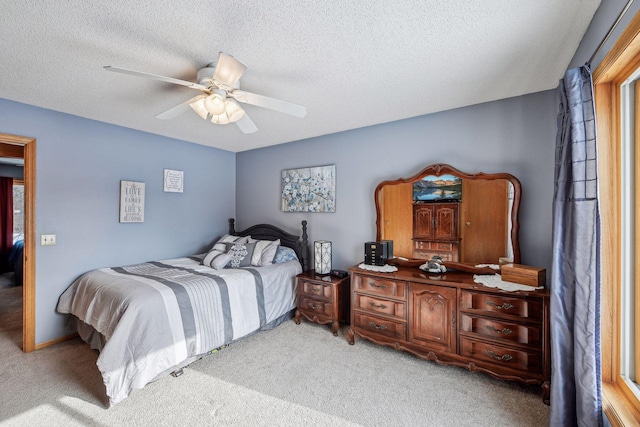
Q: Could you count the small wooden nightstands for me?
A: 1